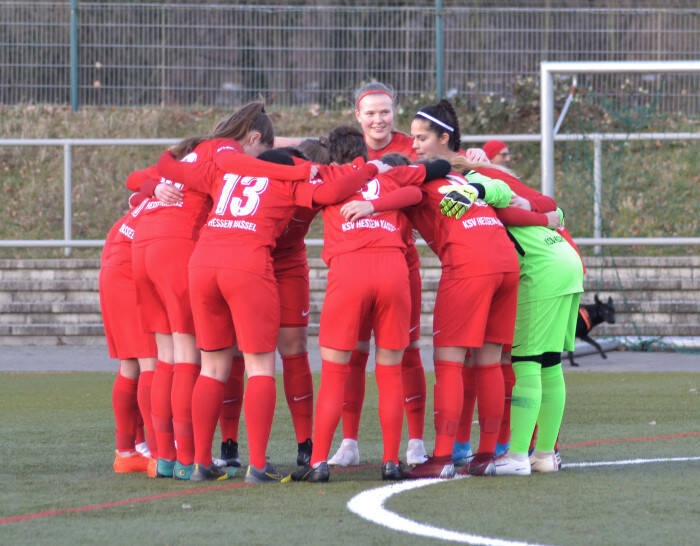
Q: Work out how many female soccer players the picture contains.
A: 11